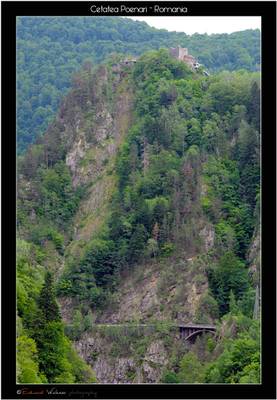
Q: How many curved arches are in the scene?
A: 1